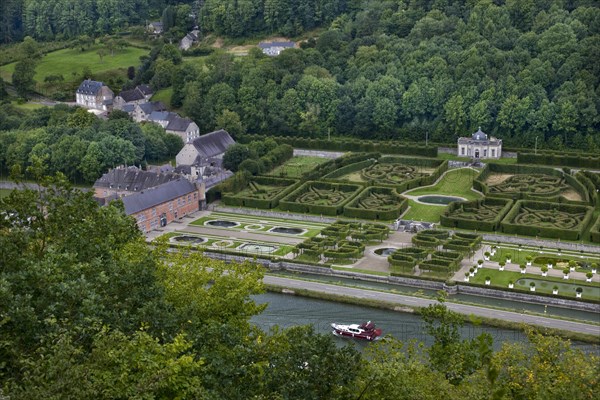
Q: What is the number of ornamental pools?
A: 8